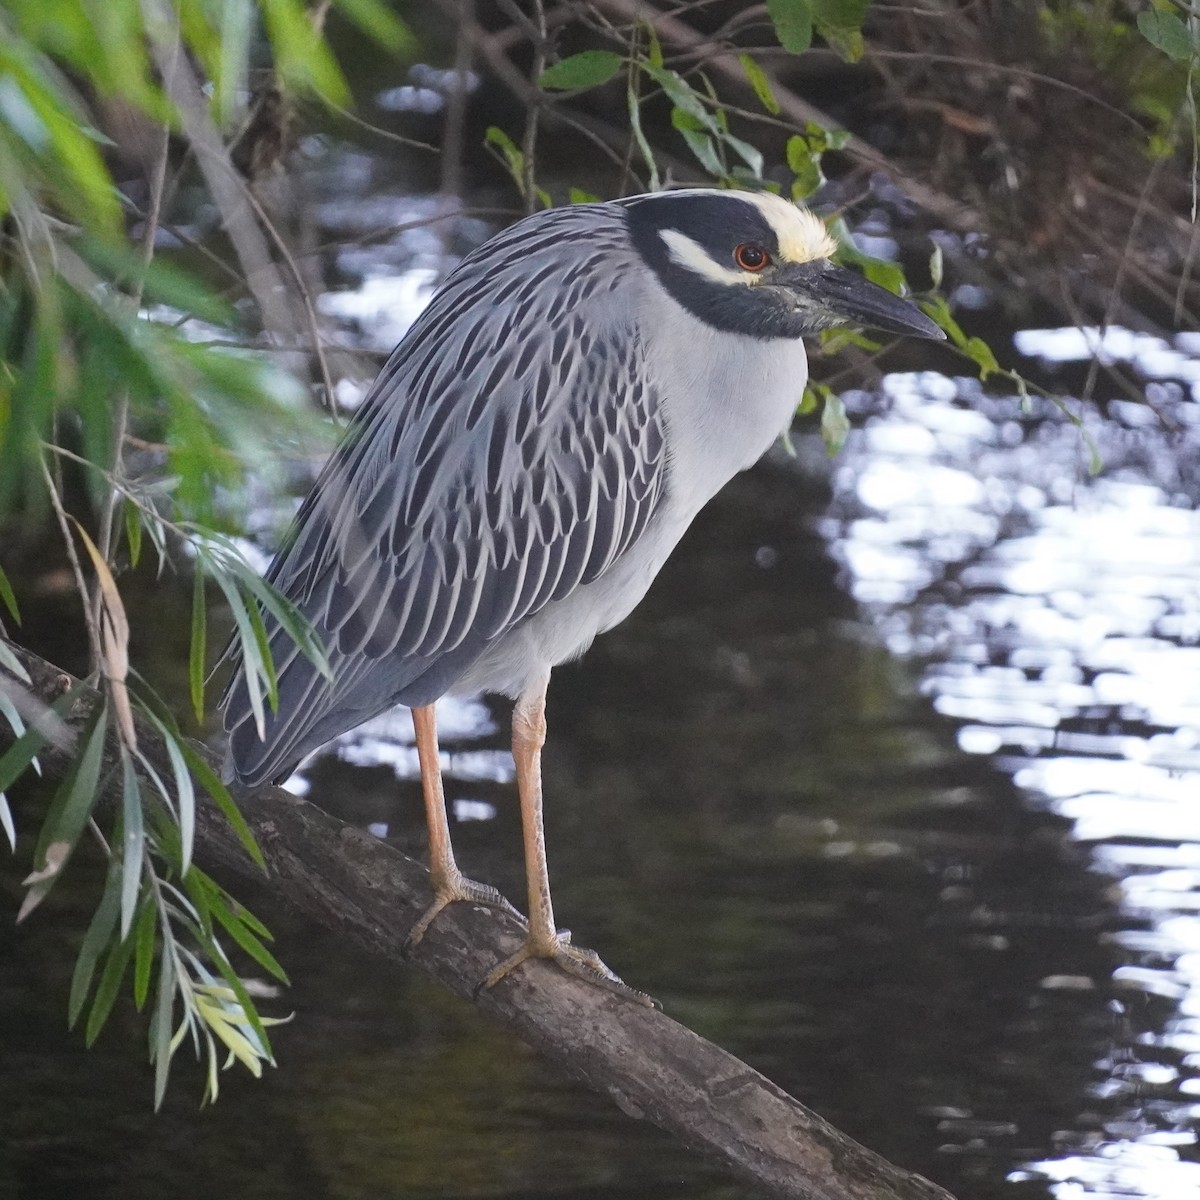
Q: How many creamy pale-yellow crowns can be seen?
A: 1